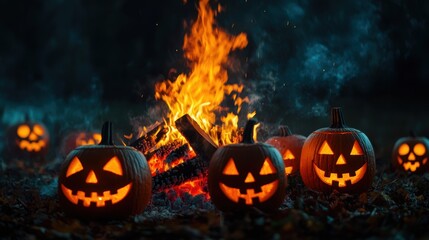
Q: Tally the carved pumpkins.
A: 7